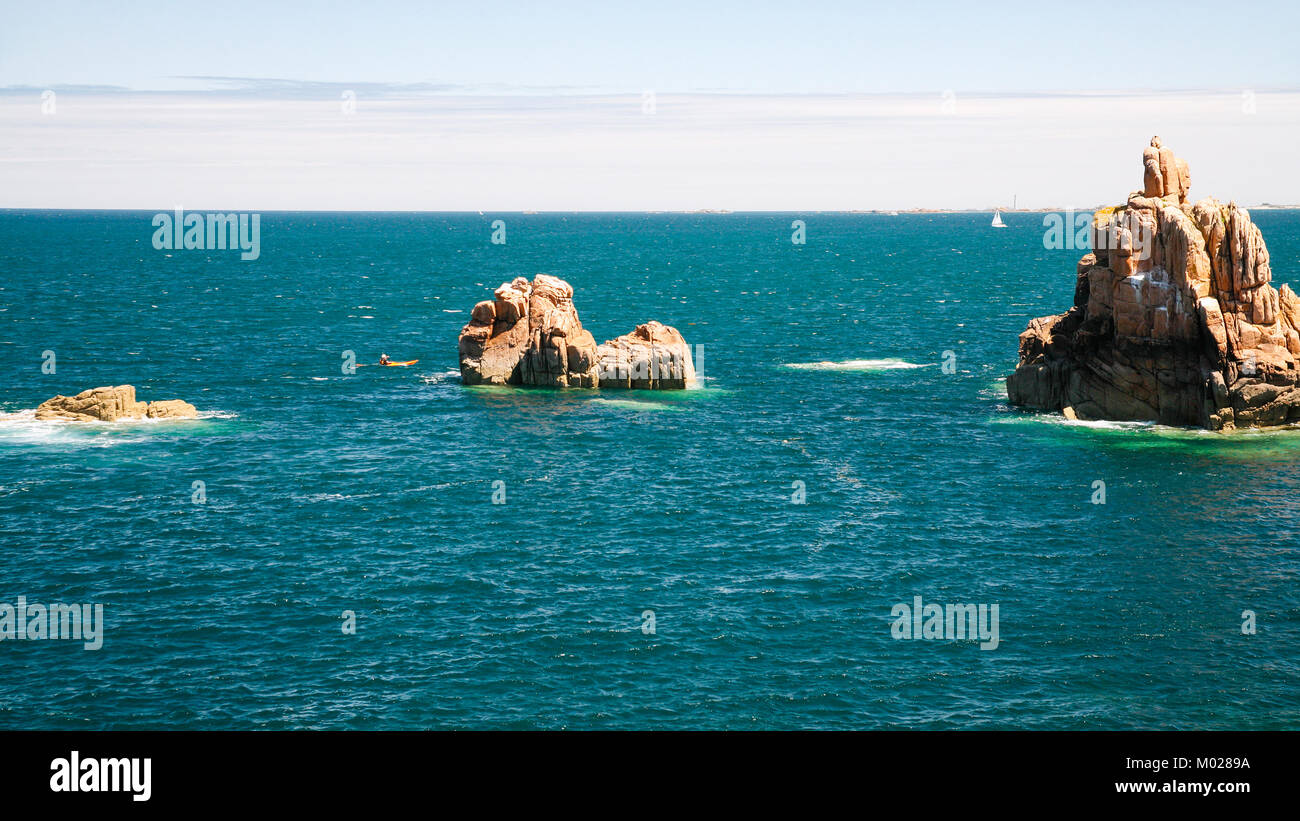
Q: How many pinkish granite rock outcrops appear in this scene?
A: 3